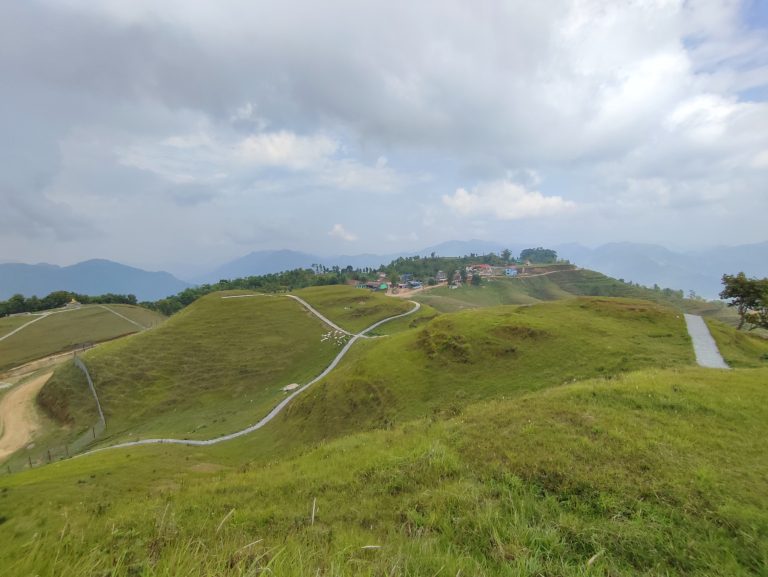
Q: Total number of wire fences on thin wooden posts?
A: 1